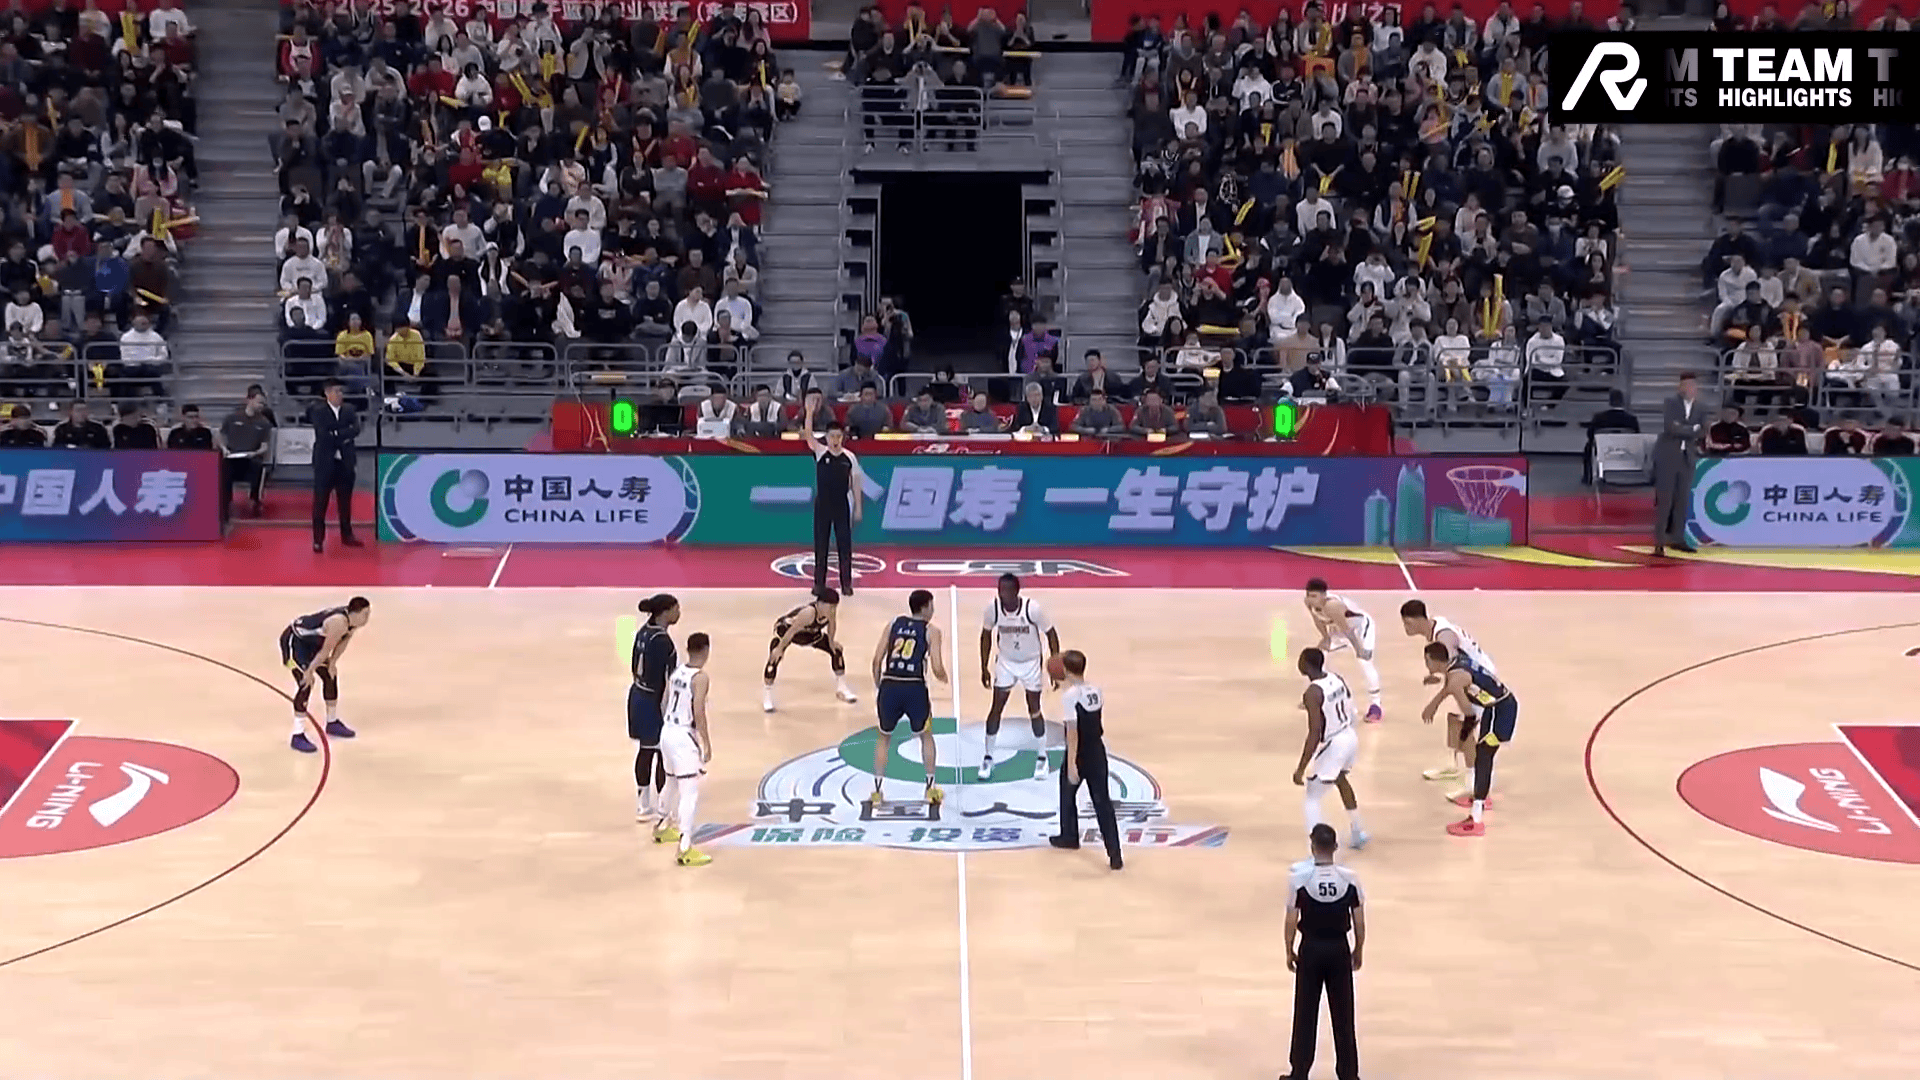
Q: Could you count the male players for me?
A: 10